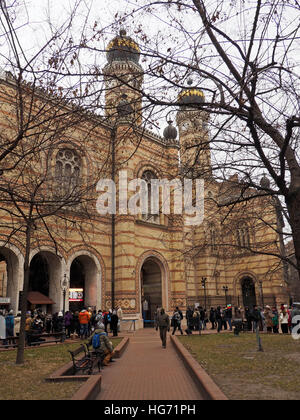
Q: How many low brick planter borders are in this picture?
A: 2